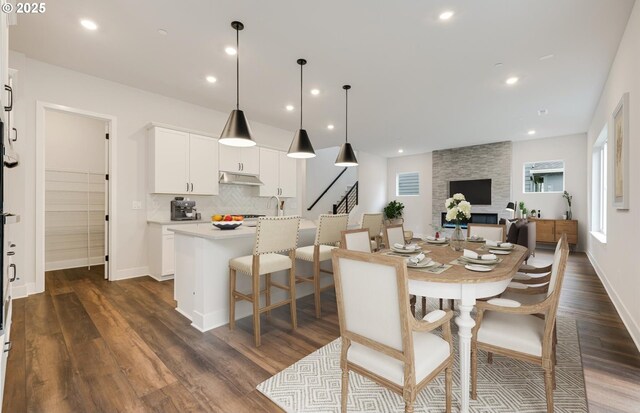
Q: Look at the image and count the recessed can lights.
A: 10